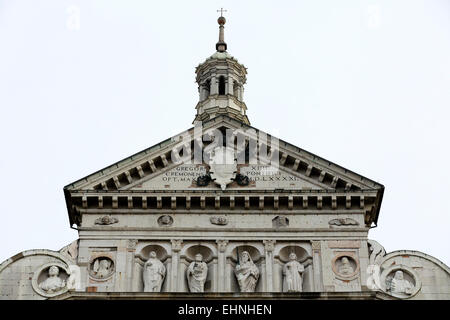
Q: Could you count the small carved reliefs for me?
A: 5